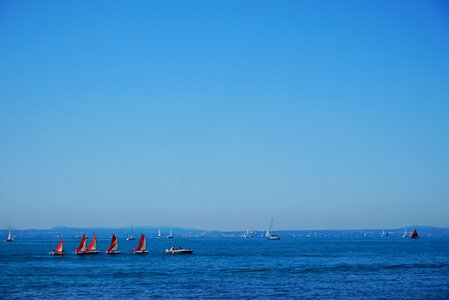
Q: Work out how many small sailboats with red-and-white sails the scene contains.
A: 5